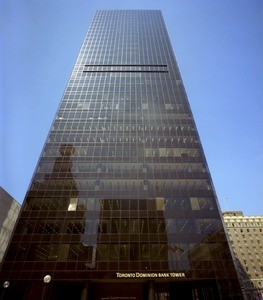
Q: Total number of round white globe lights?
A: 2